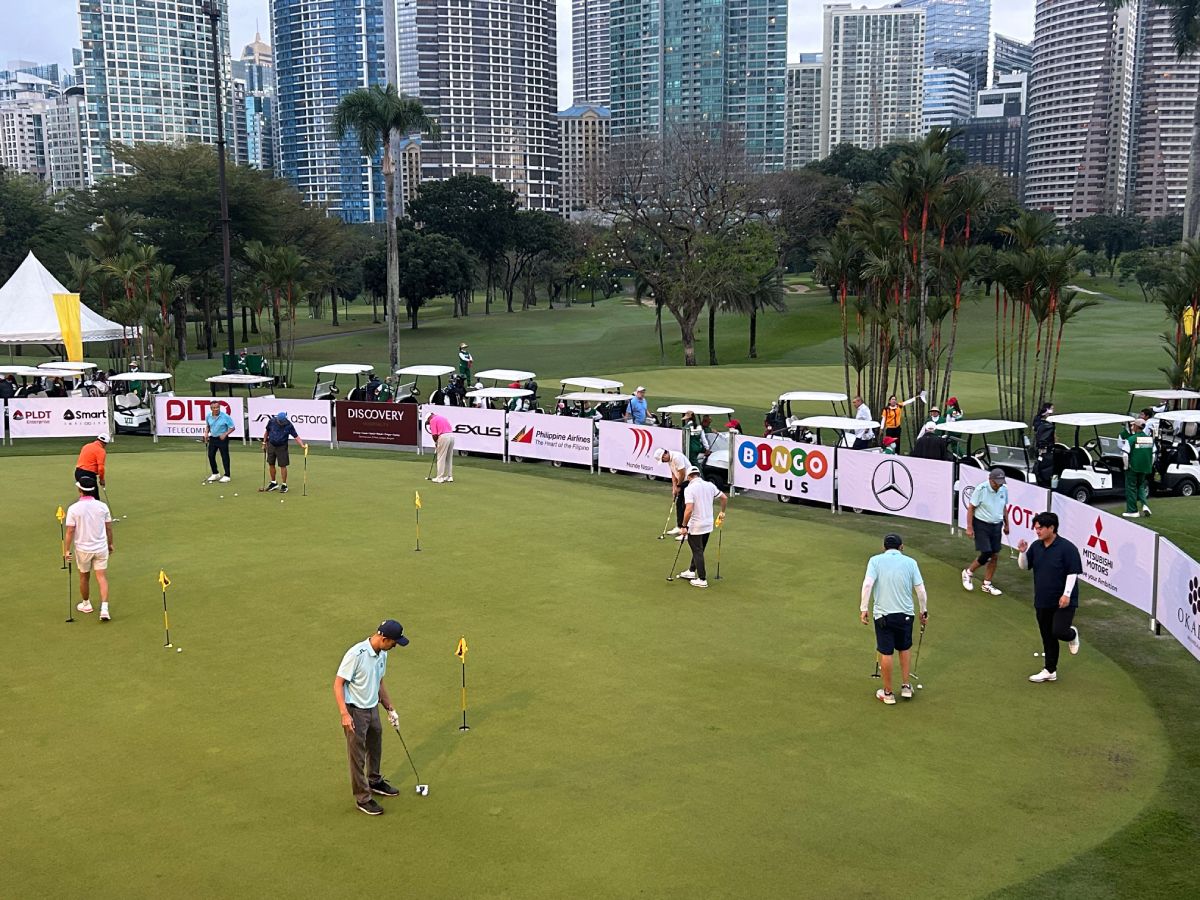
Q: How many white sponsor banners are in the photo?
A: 11